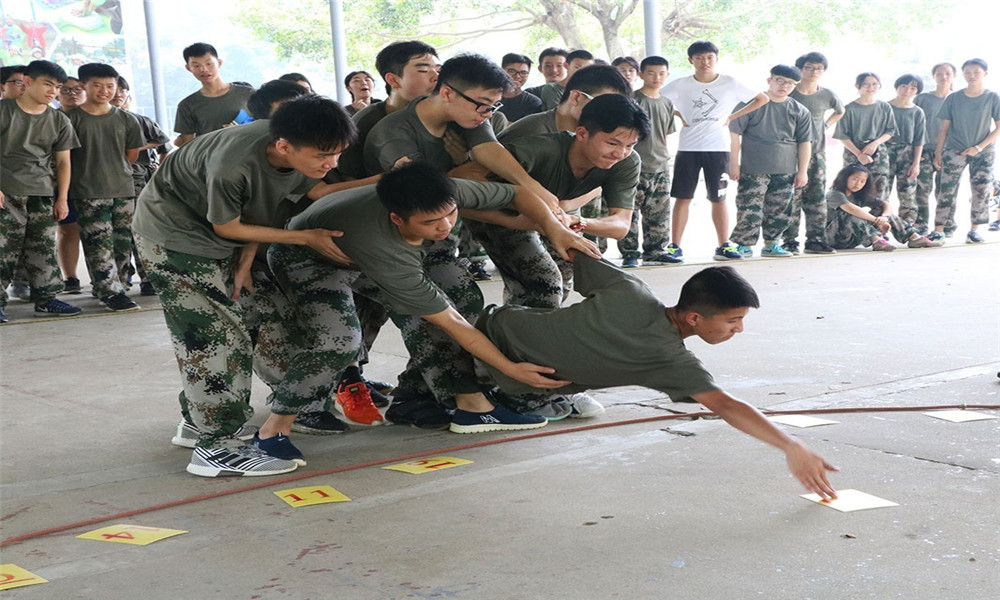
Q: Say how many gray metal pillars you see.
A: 3